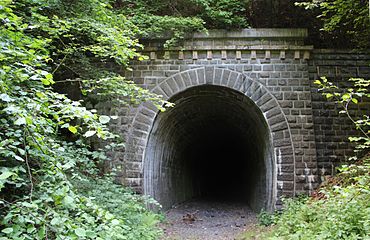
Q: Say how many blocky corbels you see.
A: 12